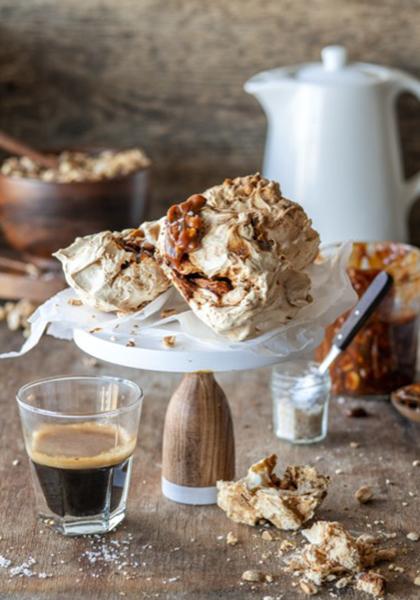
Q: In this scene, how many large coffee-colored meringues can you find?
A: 2